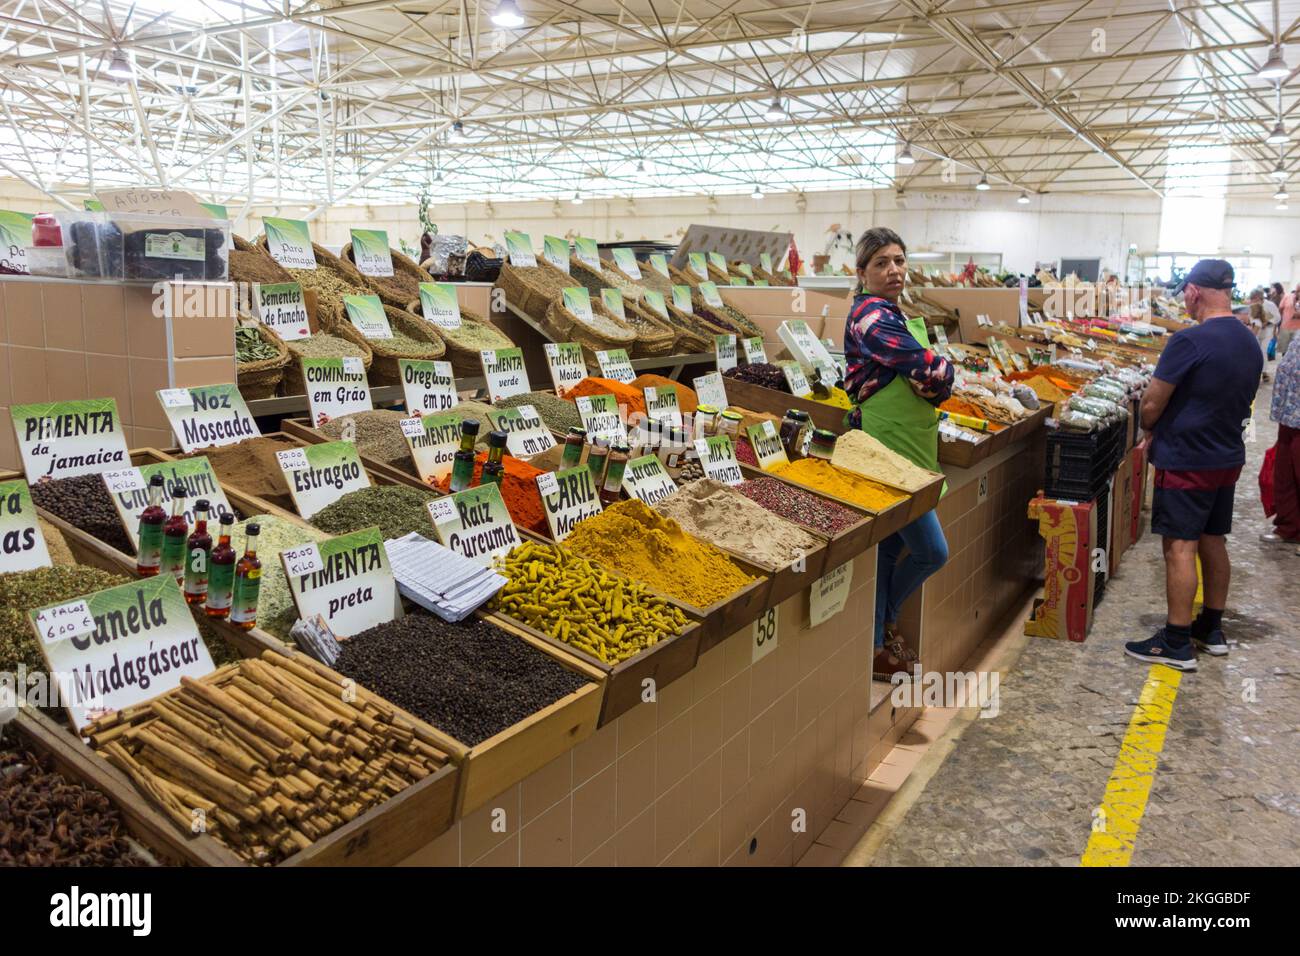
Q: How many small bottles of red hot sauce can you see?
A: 5